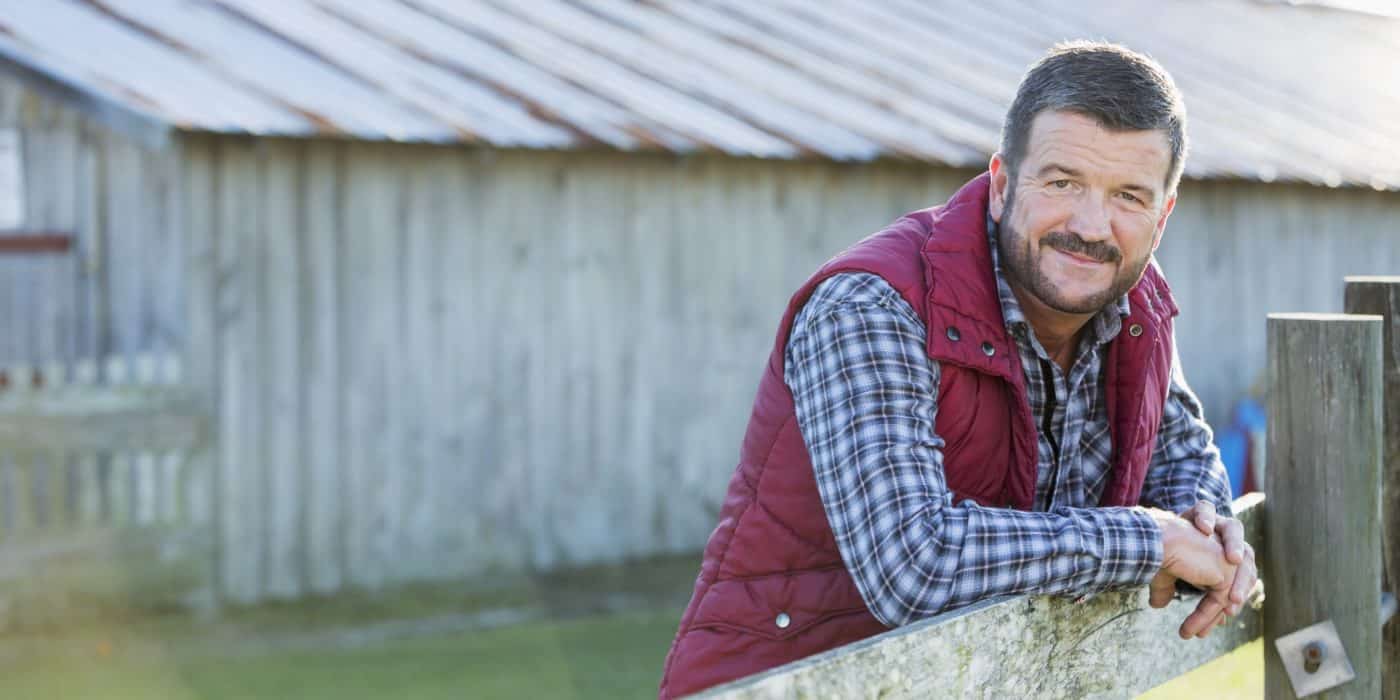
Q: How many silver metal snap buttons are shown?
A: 4